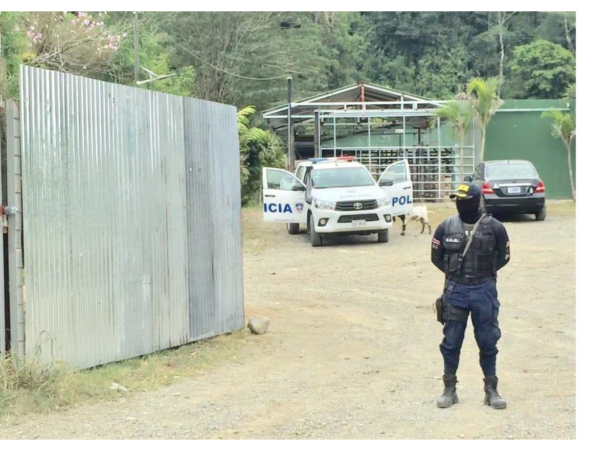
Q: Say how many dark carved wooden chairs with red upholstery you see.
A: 0